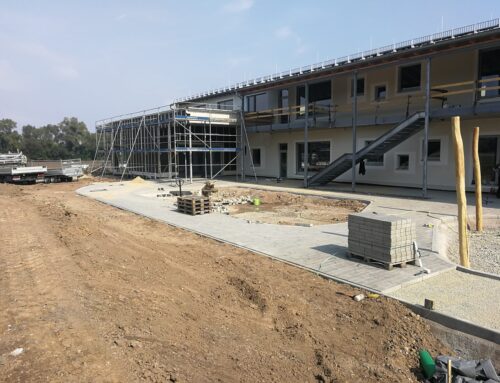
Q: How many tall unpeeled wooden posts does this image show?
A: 2